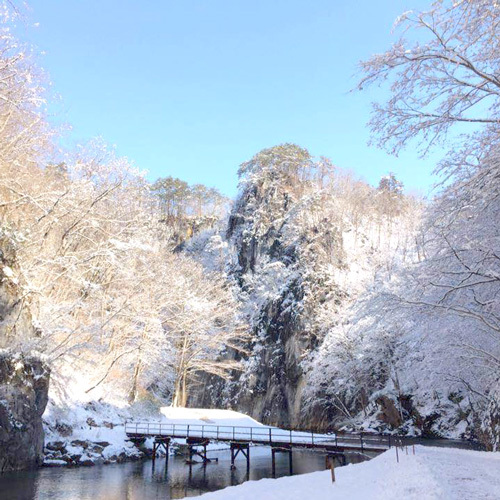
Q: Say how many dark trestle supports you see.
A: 5